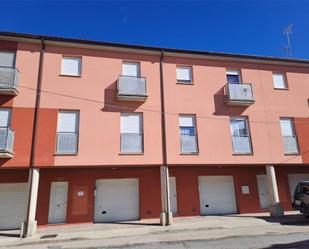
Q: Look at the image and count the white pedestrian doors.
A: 3